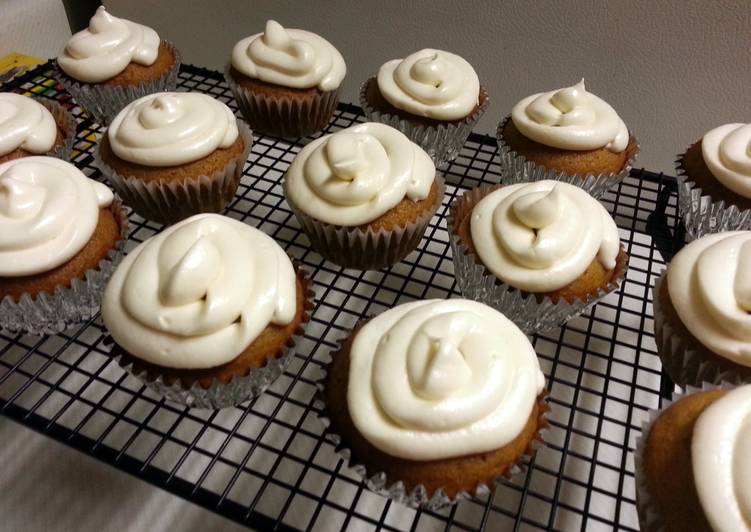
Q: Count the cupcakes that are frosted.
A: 14